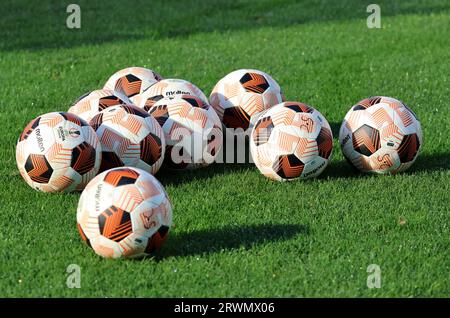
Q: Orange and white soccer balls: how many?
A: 10